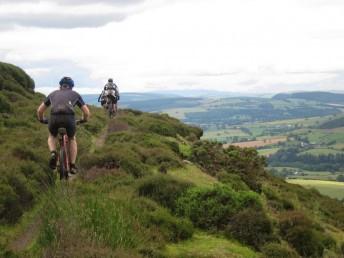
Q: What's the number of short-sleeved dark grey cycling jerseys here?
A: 1